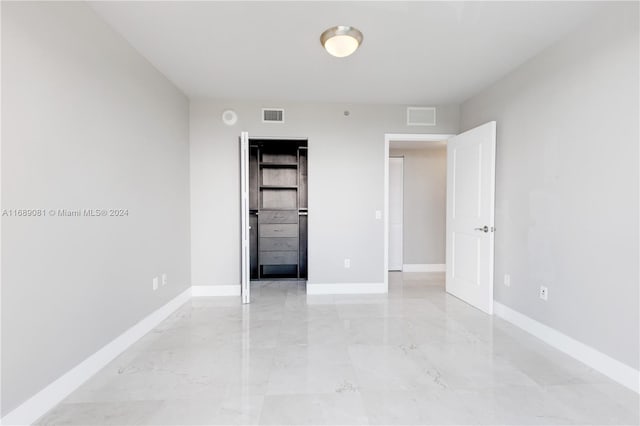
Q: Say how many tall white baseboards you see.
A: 5